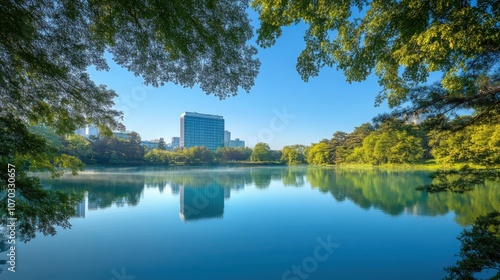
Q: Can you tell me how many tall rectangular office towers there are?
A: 1